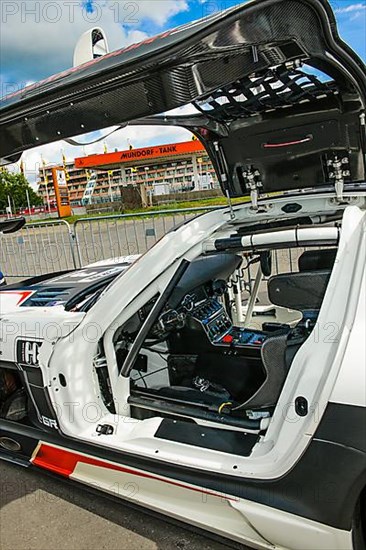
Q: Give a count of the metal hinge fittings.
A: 2